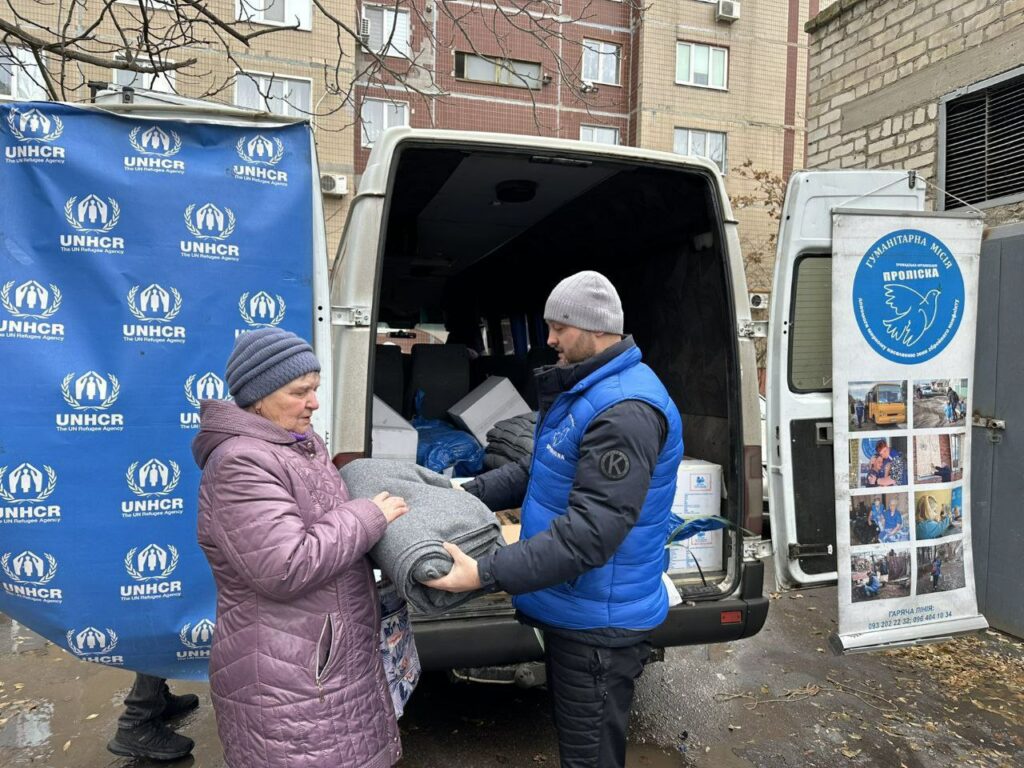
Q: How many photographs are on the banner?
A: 8